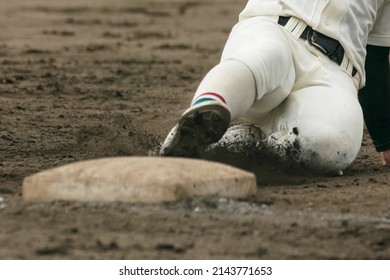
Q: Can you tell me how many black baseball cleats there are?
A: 1